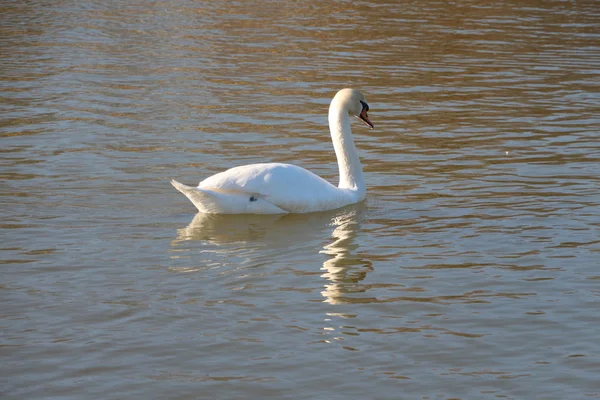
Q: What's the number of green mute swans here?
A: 0